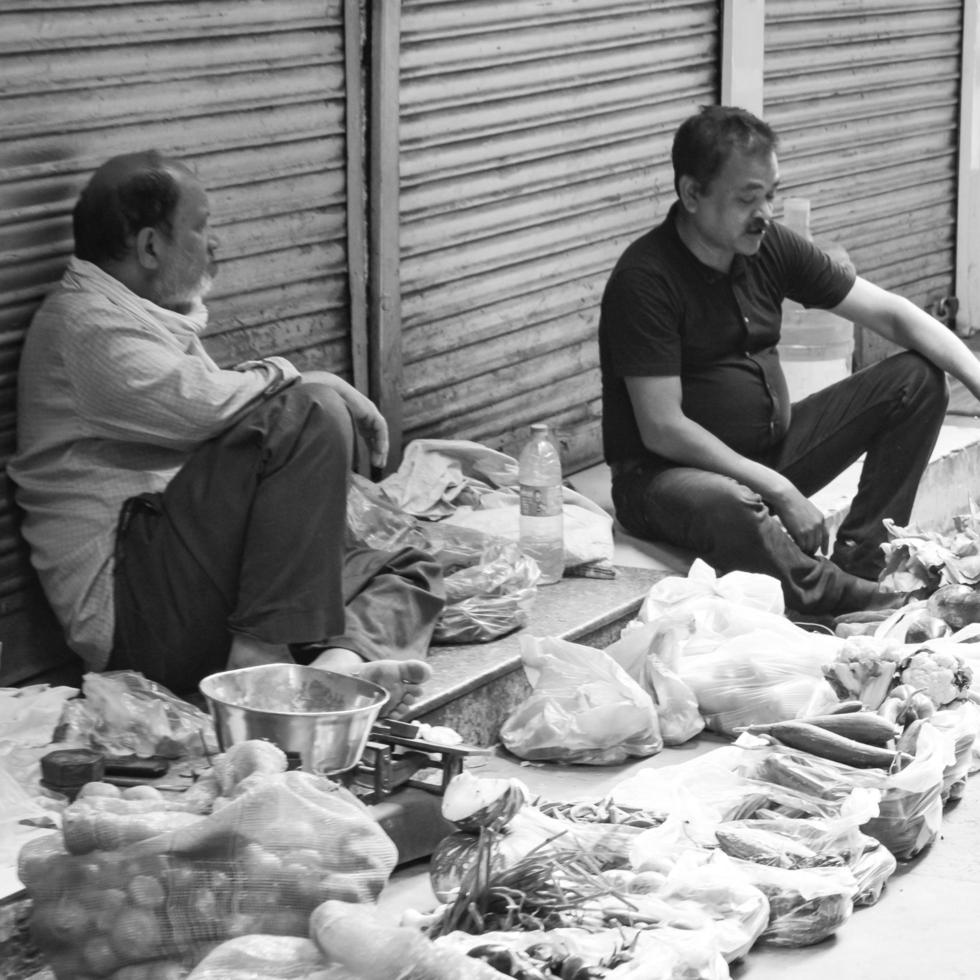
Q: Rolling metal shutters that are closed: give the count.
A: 3